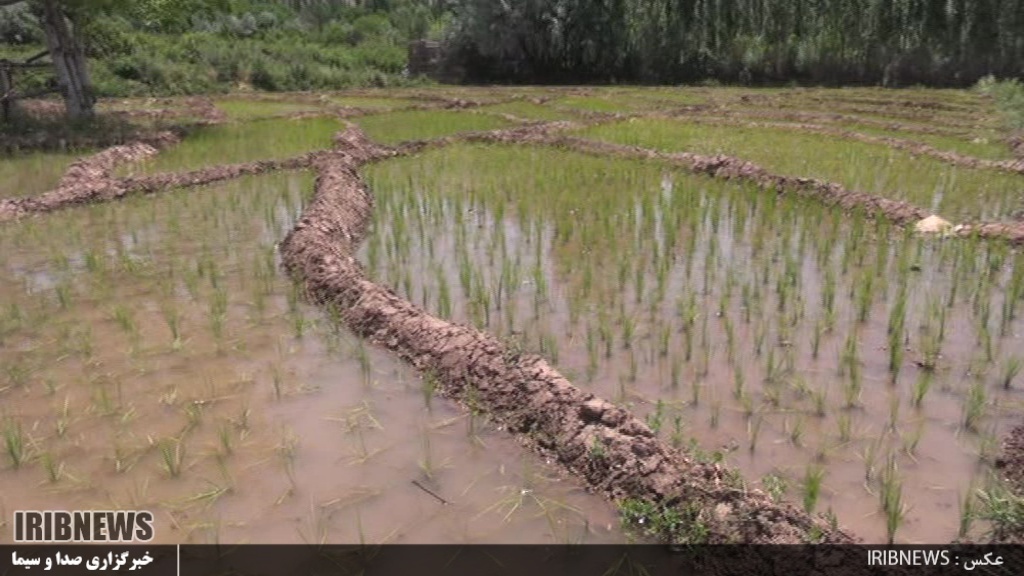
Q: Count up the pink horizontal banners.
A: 0